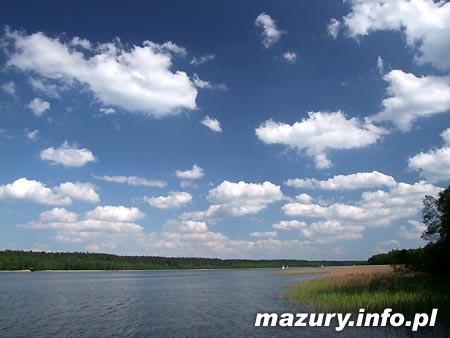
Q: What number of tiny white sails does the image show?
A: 3